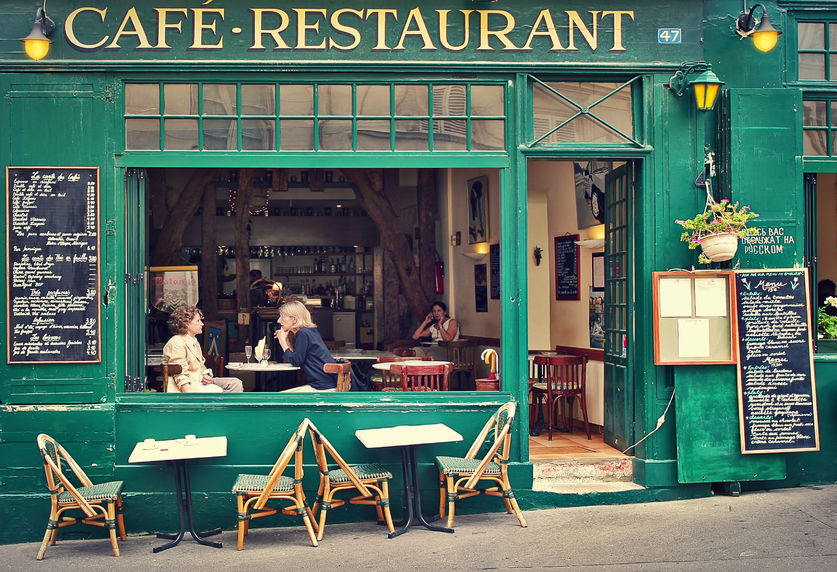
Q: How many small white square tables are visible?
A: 2